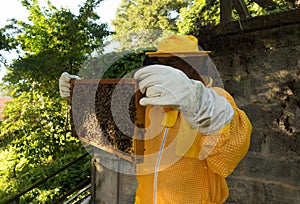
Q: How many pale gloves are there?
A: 2